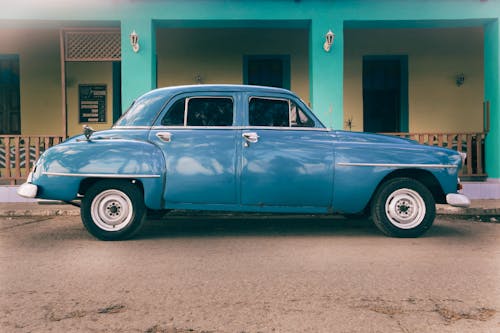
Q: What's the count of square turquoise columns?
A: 3